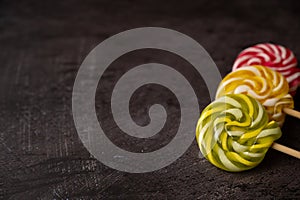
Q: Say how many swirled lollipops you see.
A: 3